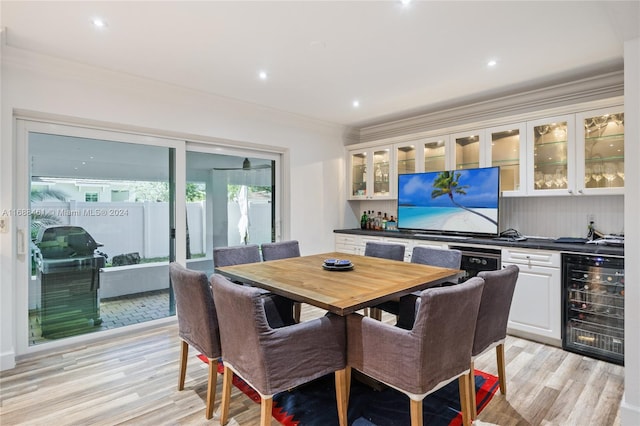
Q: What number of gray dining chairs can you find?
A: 8